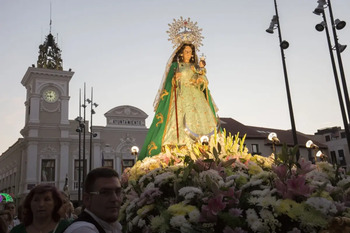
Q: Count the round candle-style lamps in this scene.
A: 5